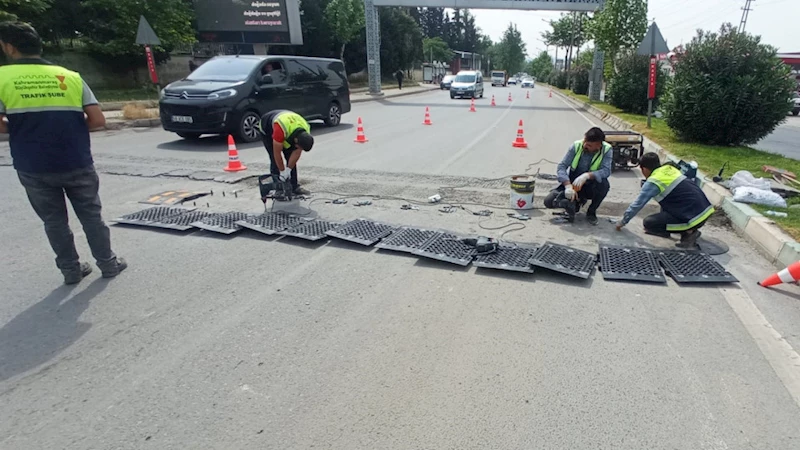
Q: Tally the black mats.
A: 12